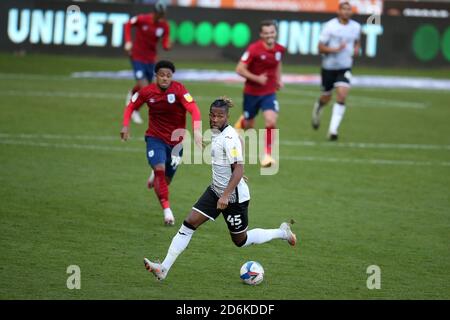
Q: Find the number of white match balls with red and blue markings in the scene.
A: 1